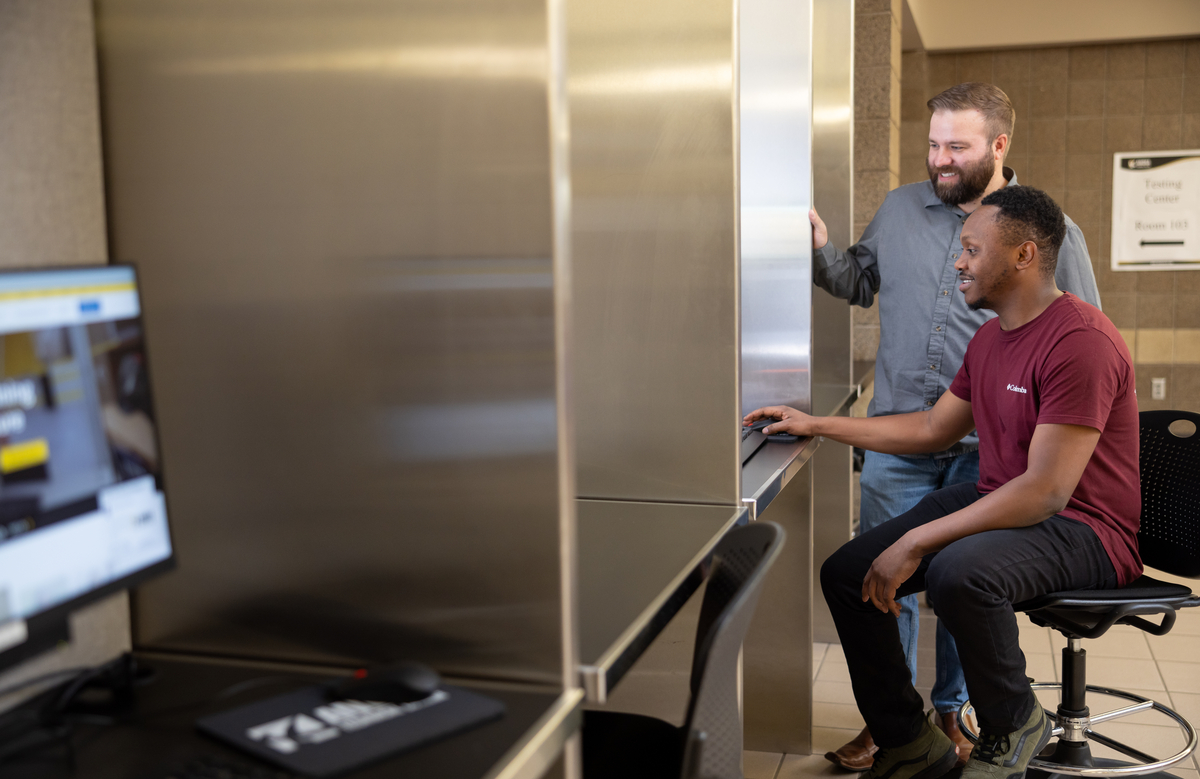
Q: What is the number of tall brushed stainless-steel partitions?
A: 4